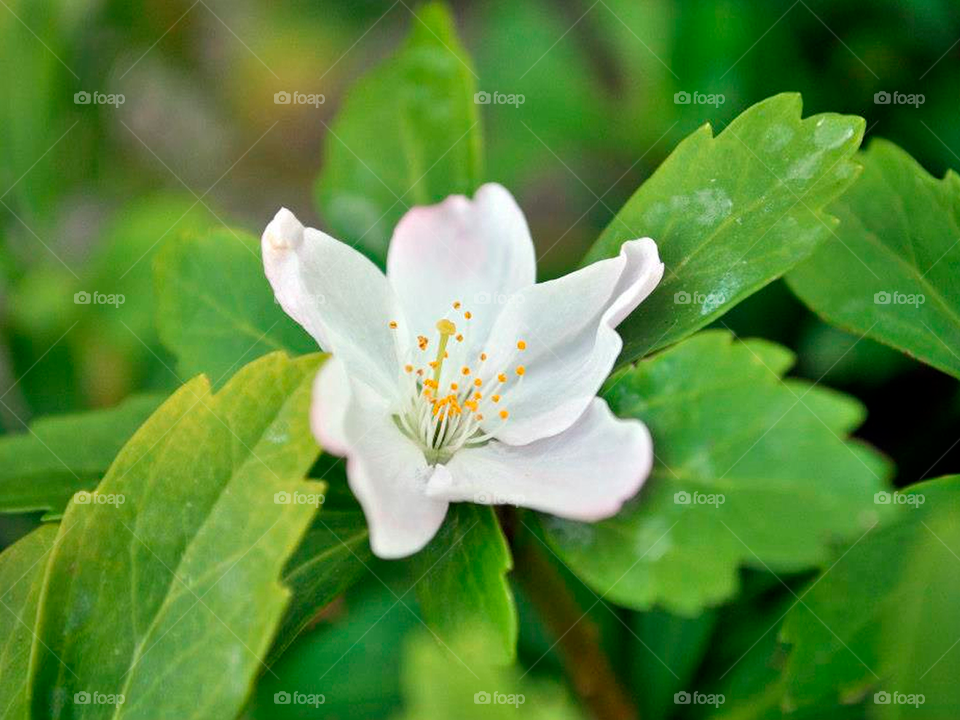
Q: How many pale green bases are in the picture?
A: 1